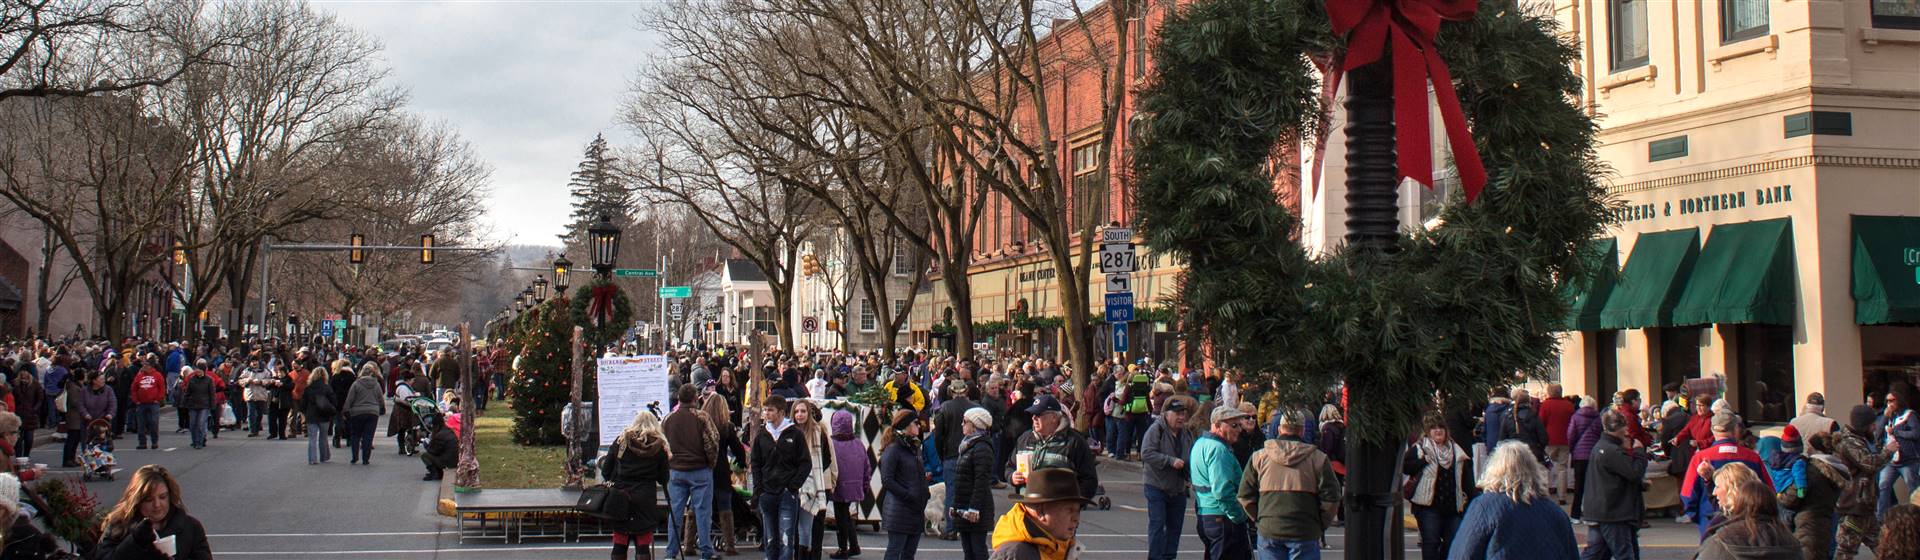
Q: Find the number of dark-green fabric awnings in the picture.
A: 4